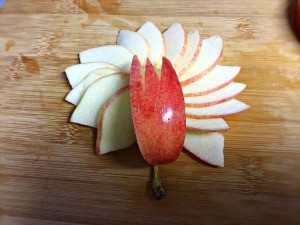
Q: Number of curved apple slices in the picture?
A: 15